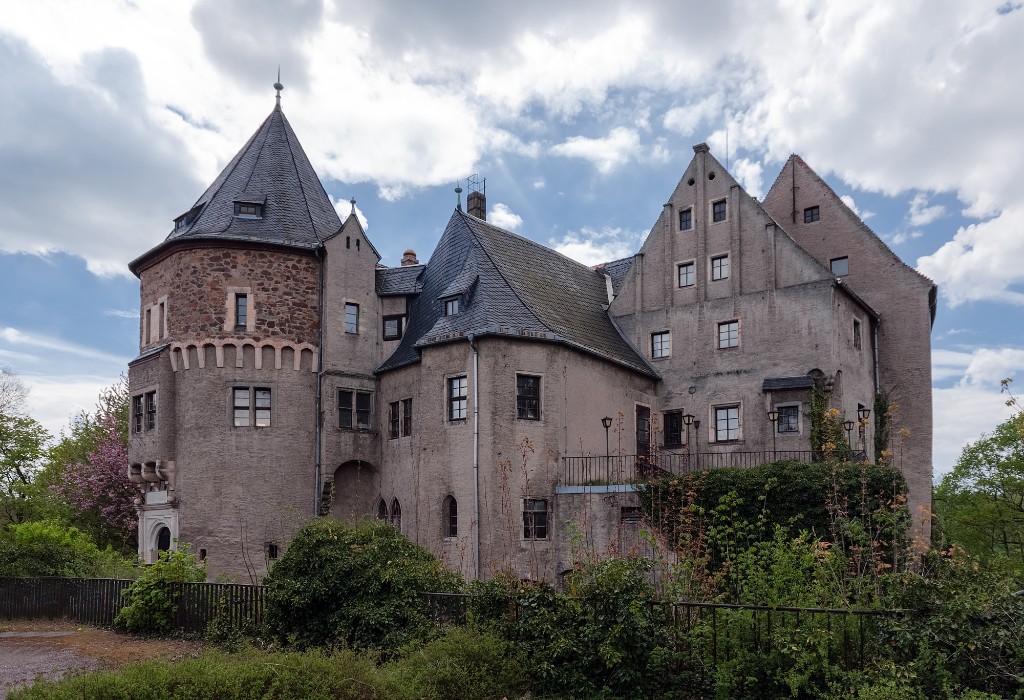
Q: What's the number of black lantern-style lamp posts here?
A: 5